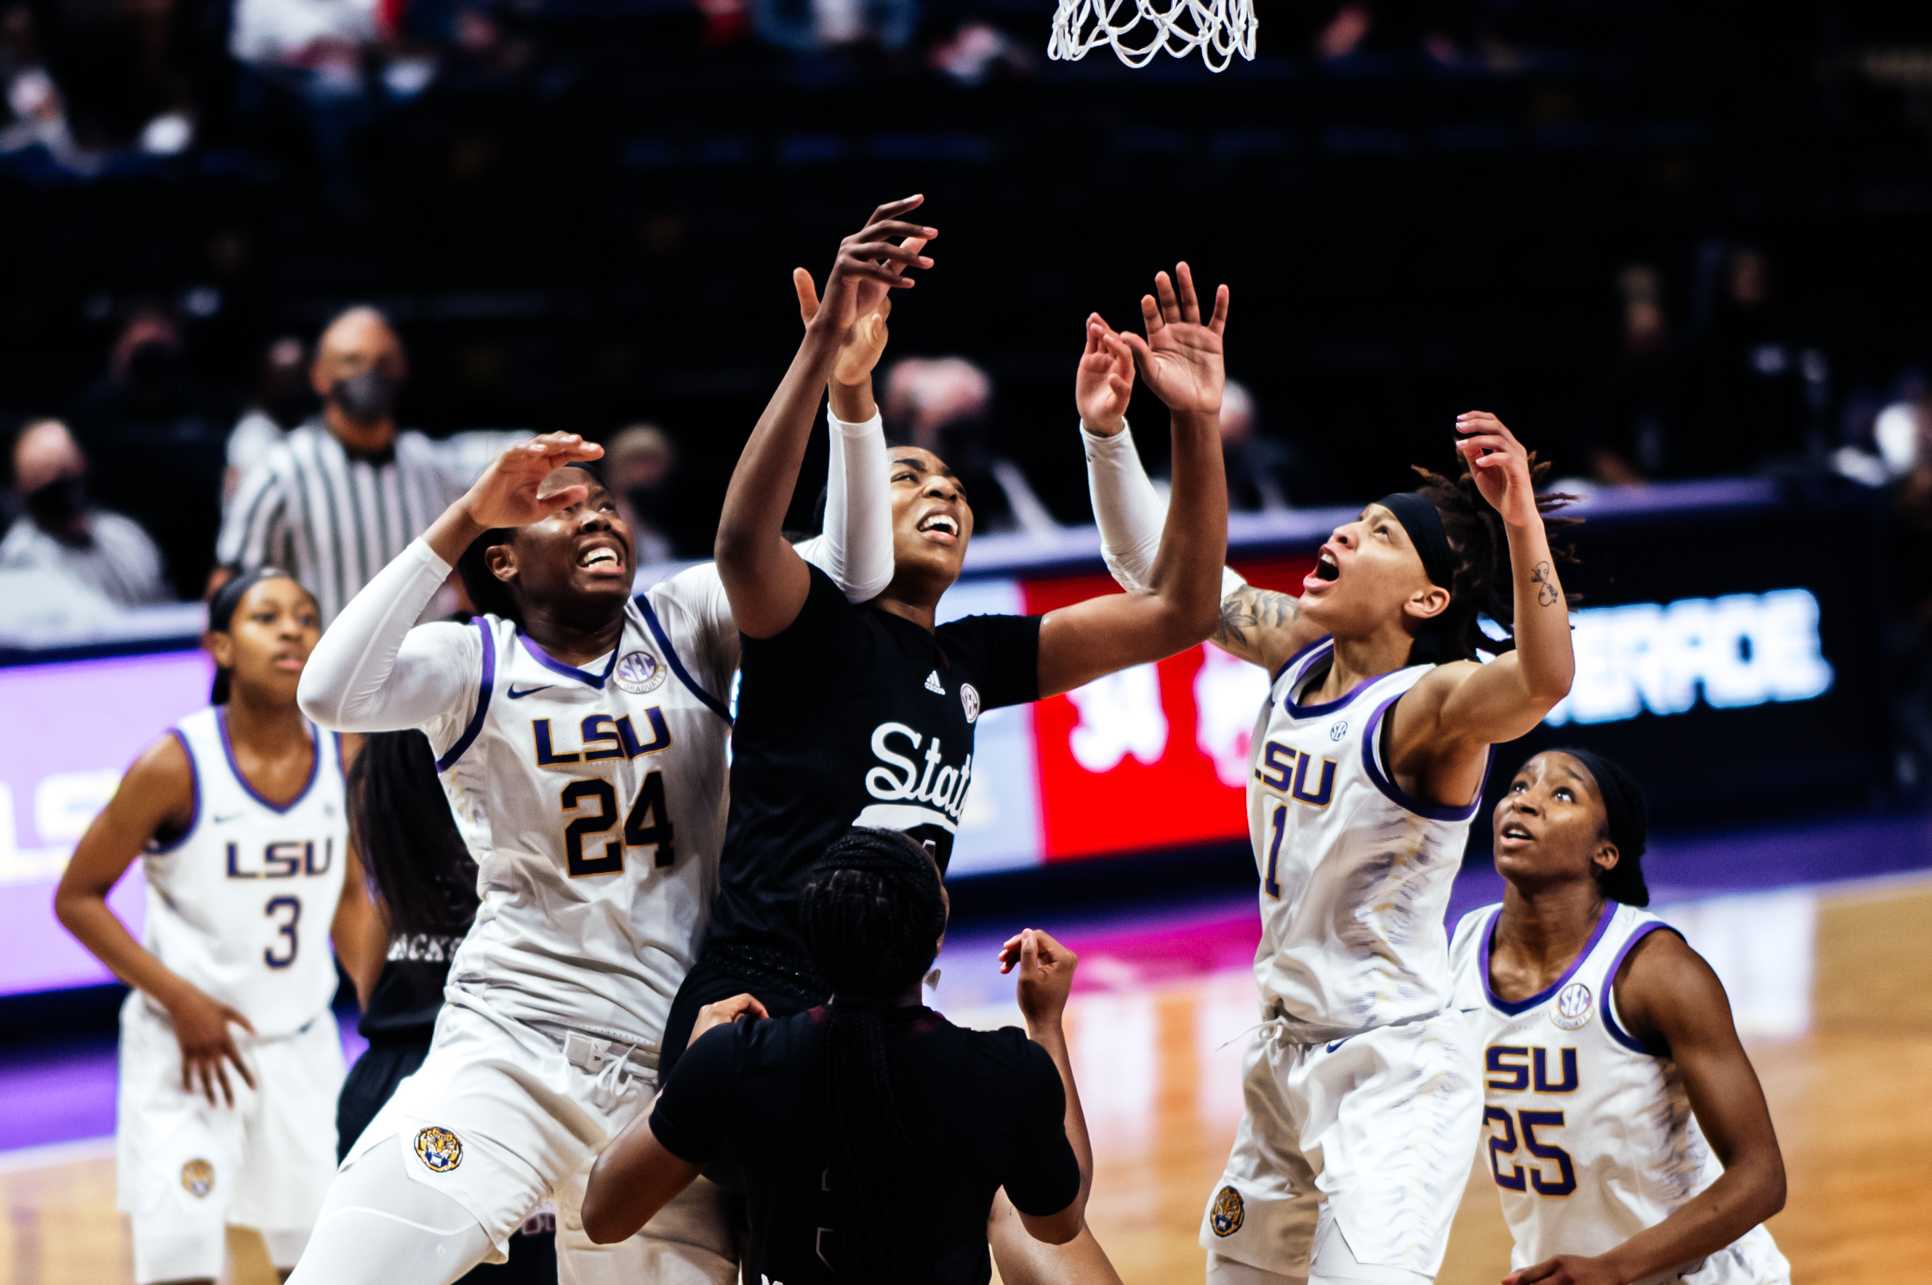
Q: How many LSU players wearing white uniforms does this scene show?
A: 4